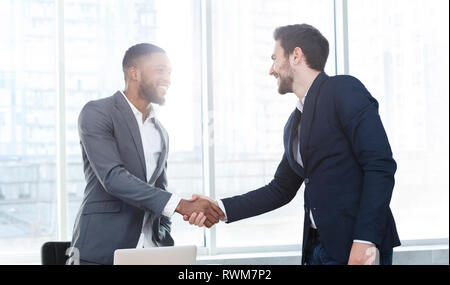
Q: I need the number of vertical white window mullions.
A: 3